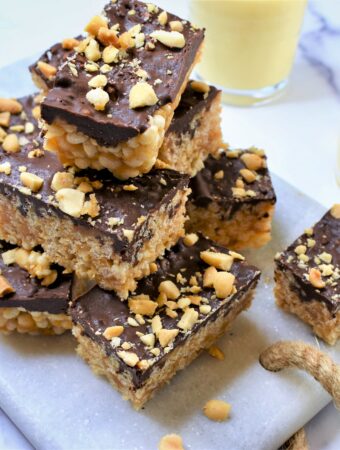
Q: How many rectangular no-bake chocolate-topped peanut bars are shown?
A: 7